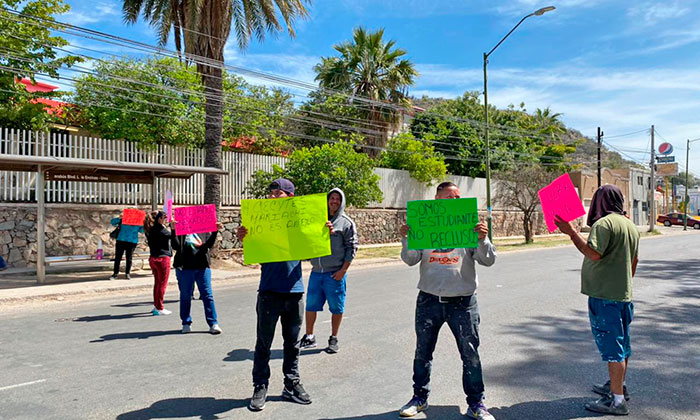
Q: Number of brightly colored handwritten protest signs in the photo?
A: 6